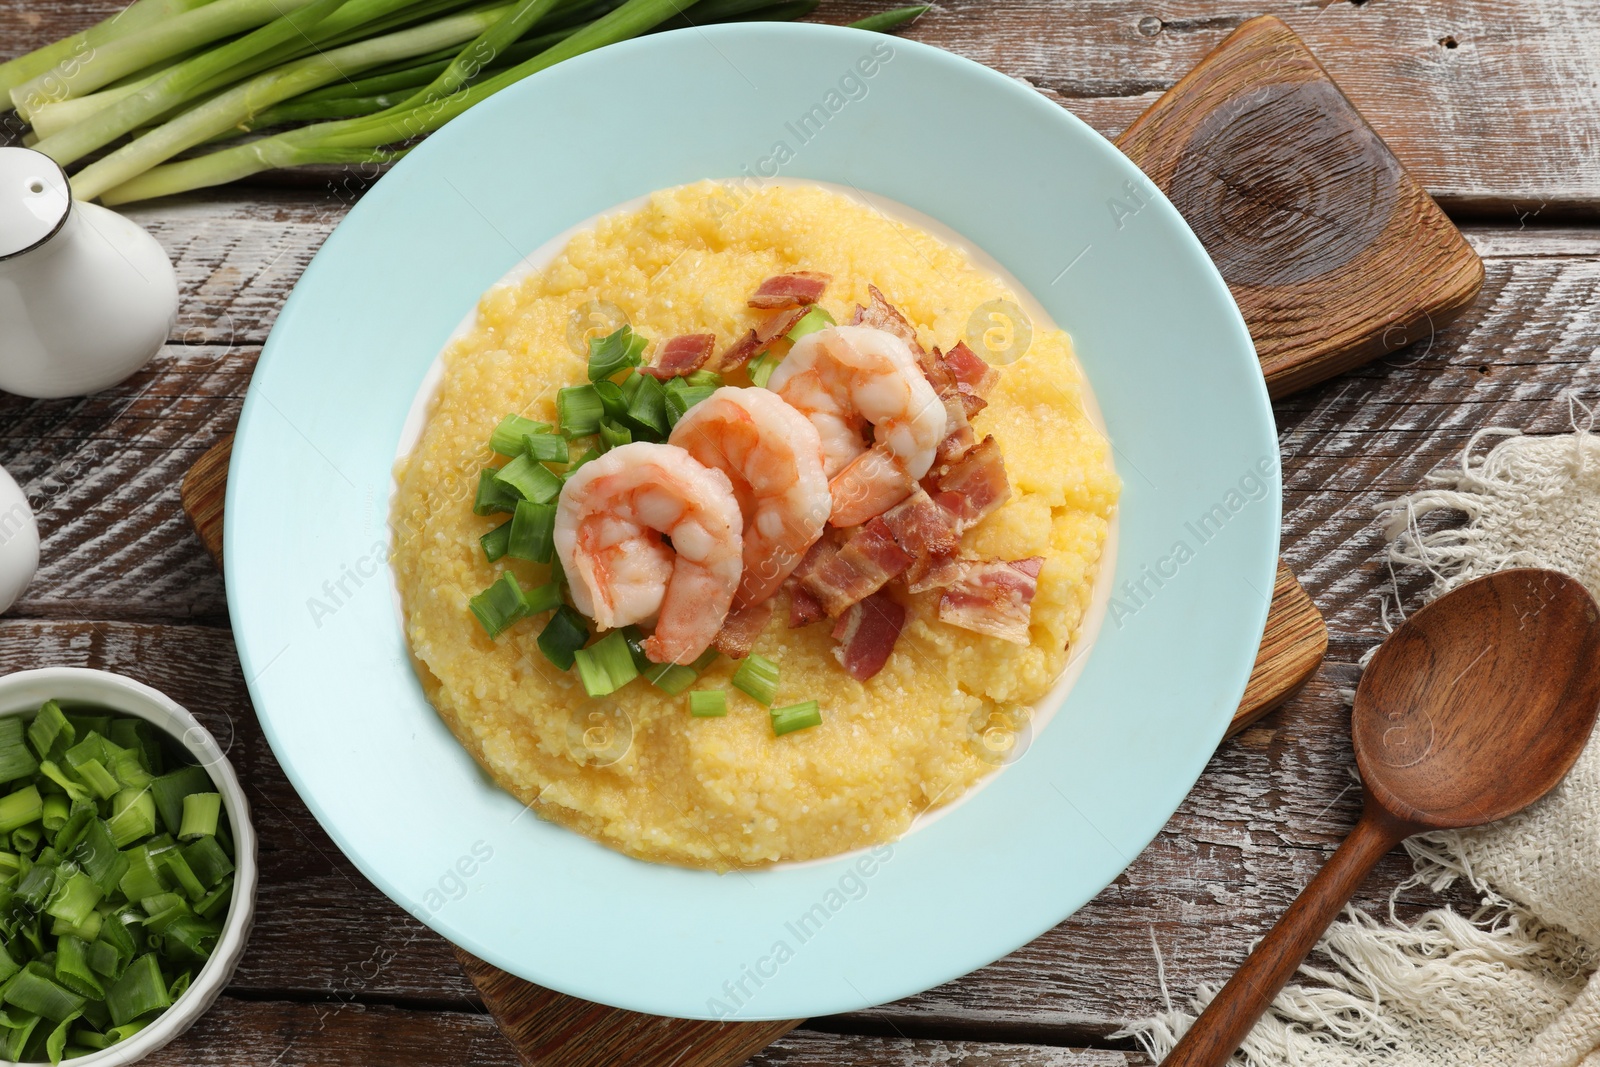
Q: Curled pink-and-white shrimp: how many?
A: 3